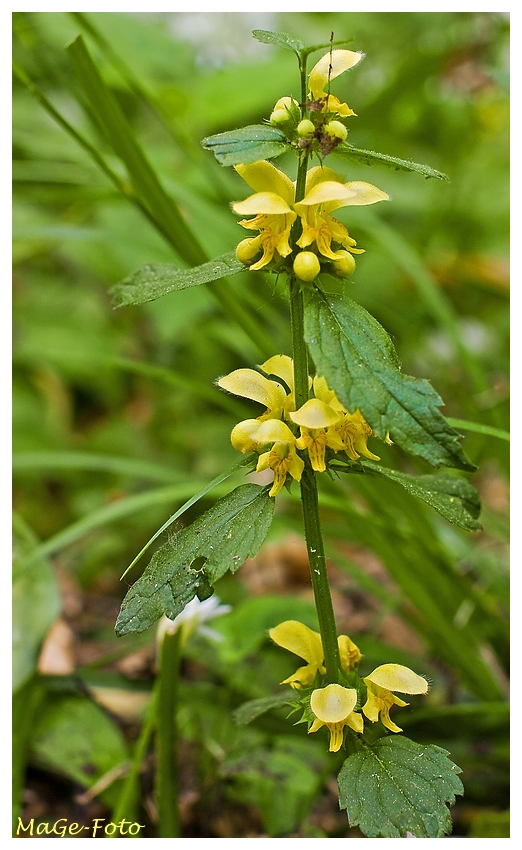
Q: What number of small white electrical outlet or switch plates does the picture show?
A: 0